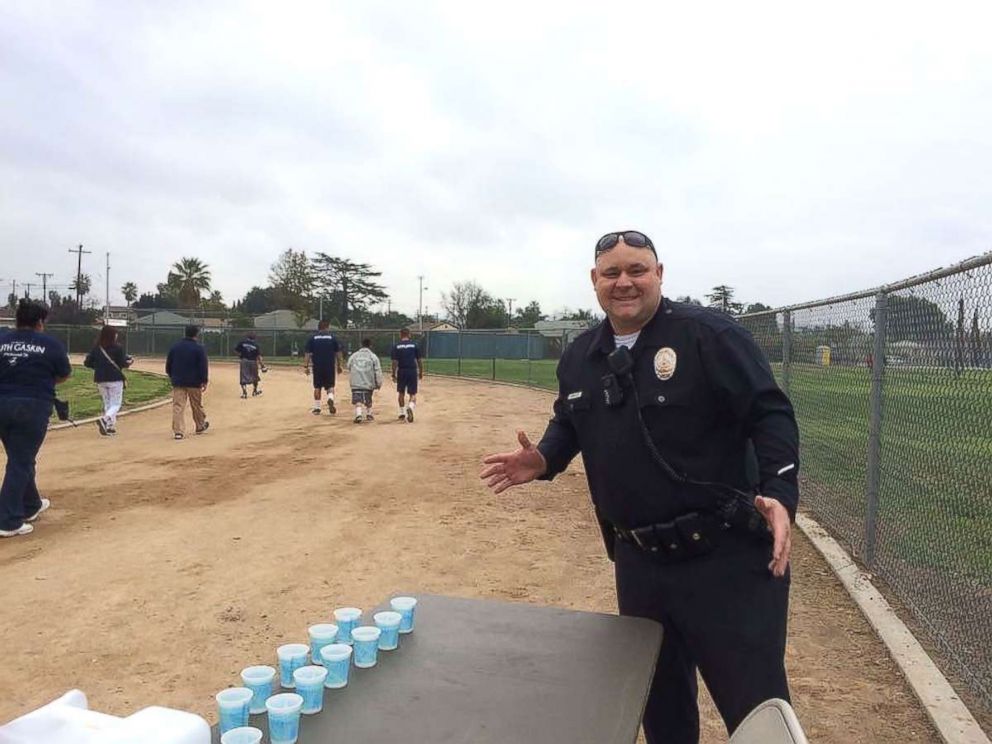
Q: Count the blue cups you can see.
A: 12